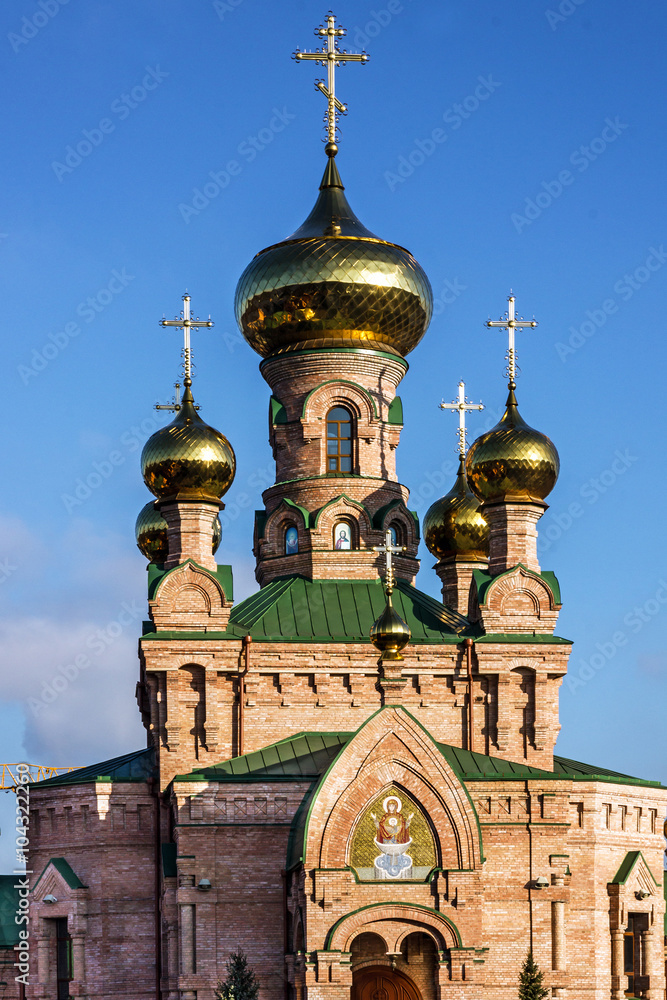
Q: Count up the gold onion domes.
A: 6